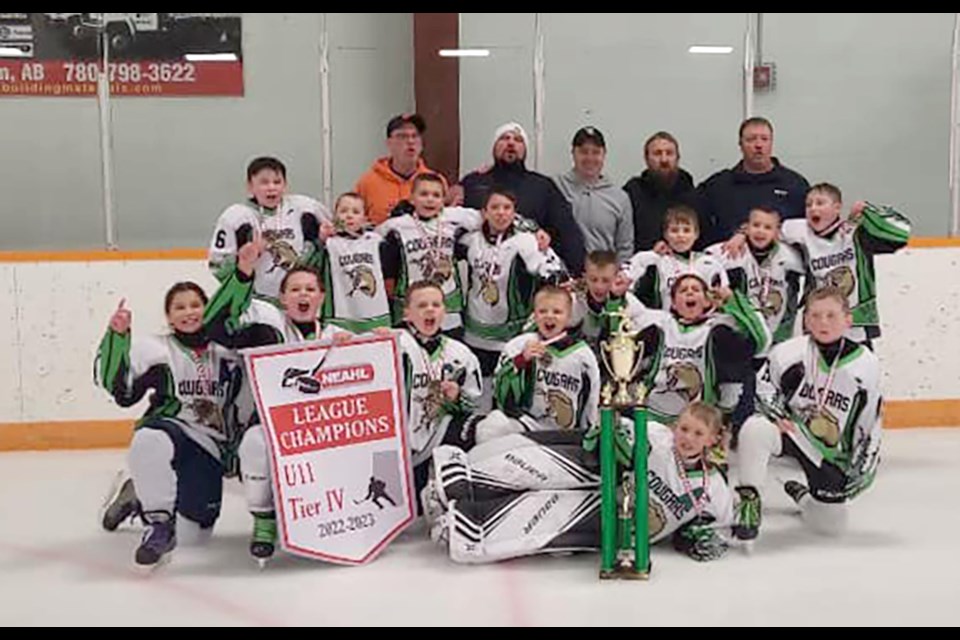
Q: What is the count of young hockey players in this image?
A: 15